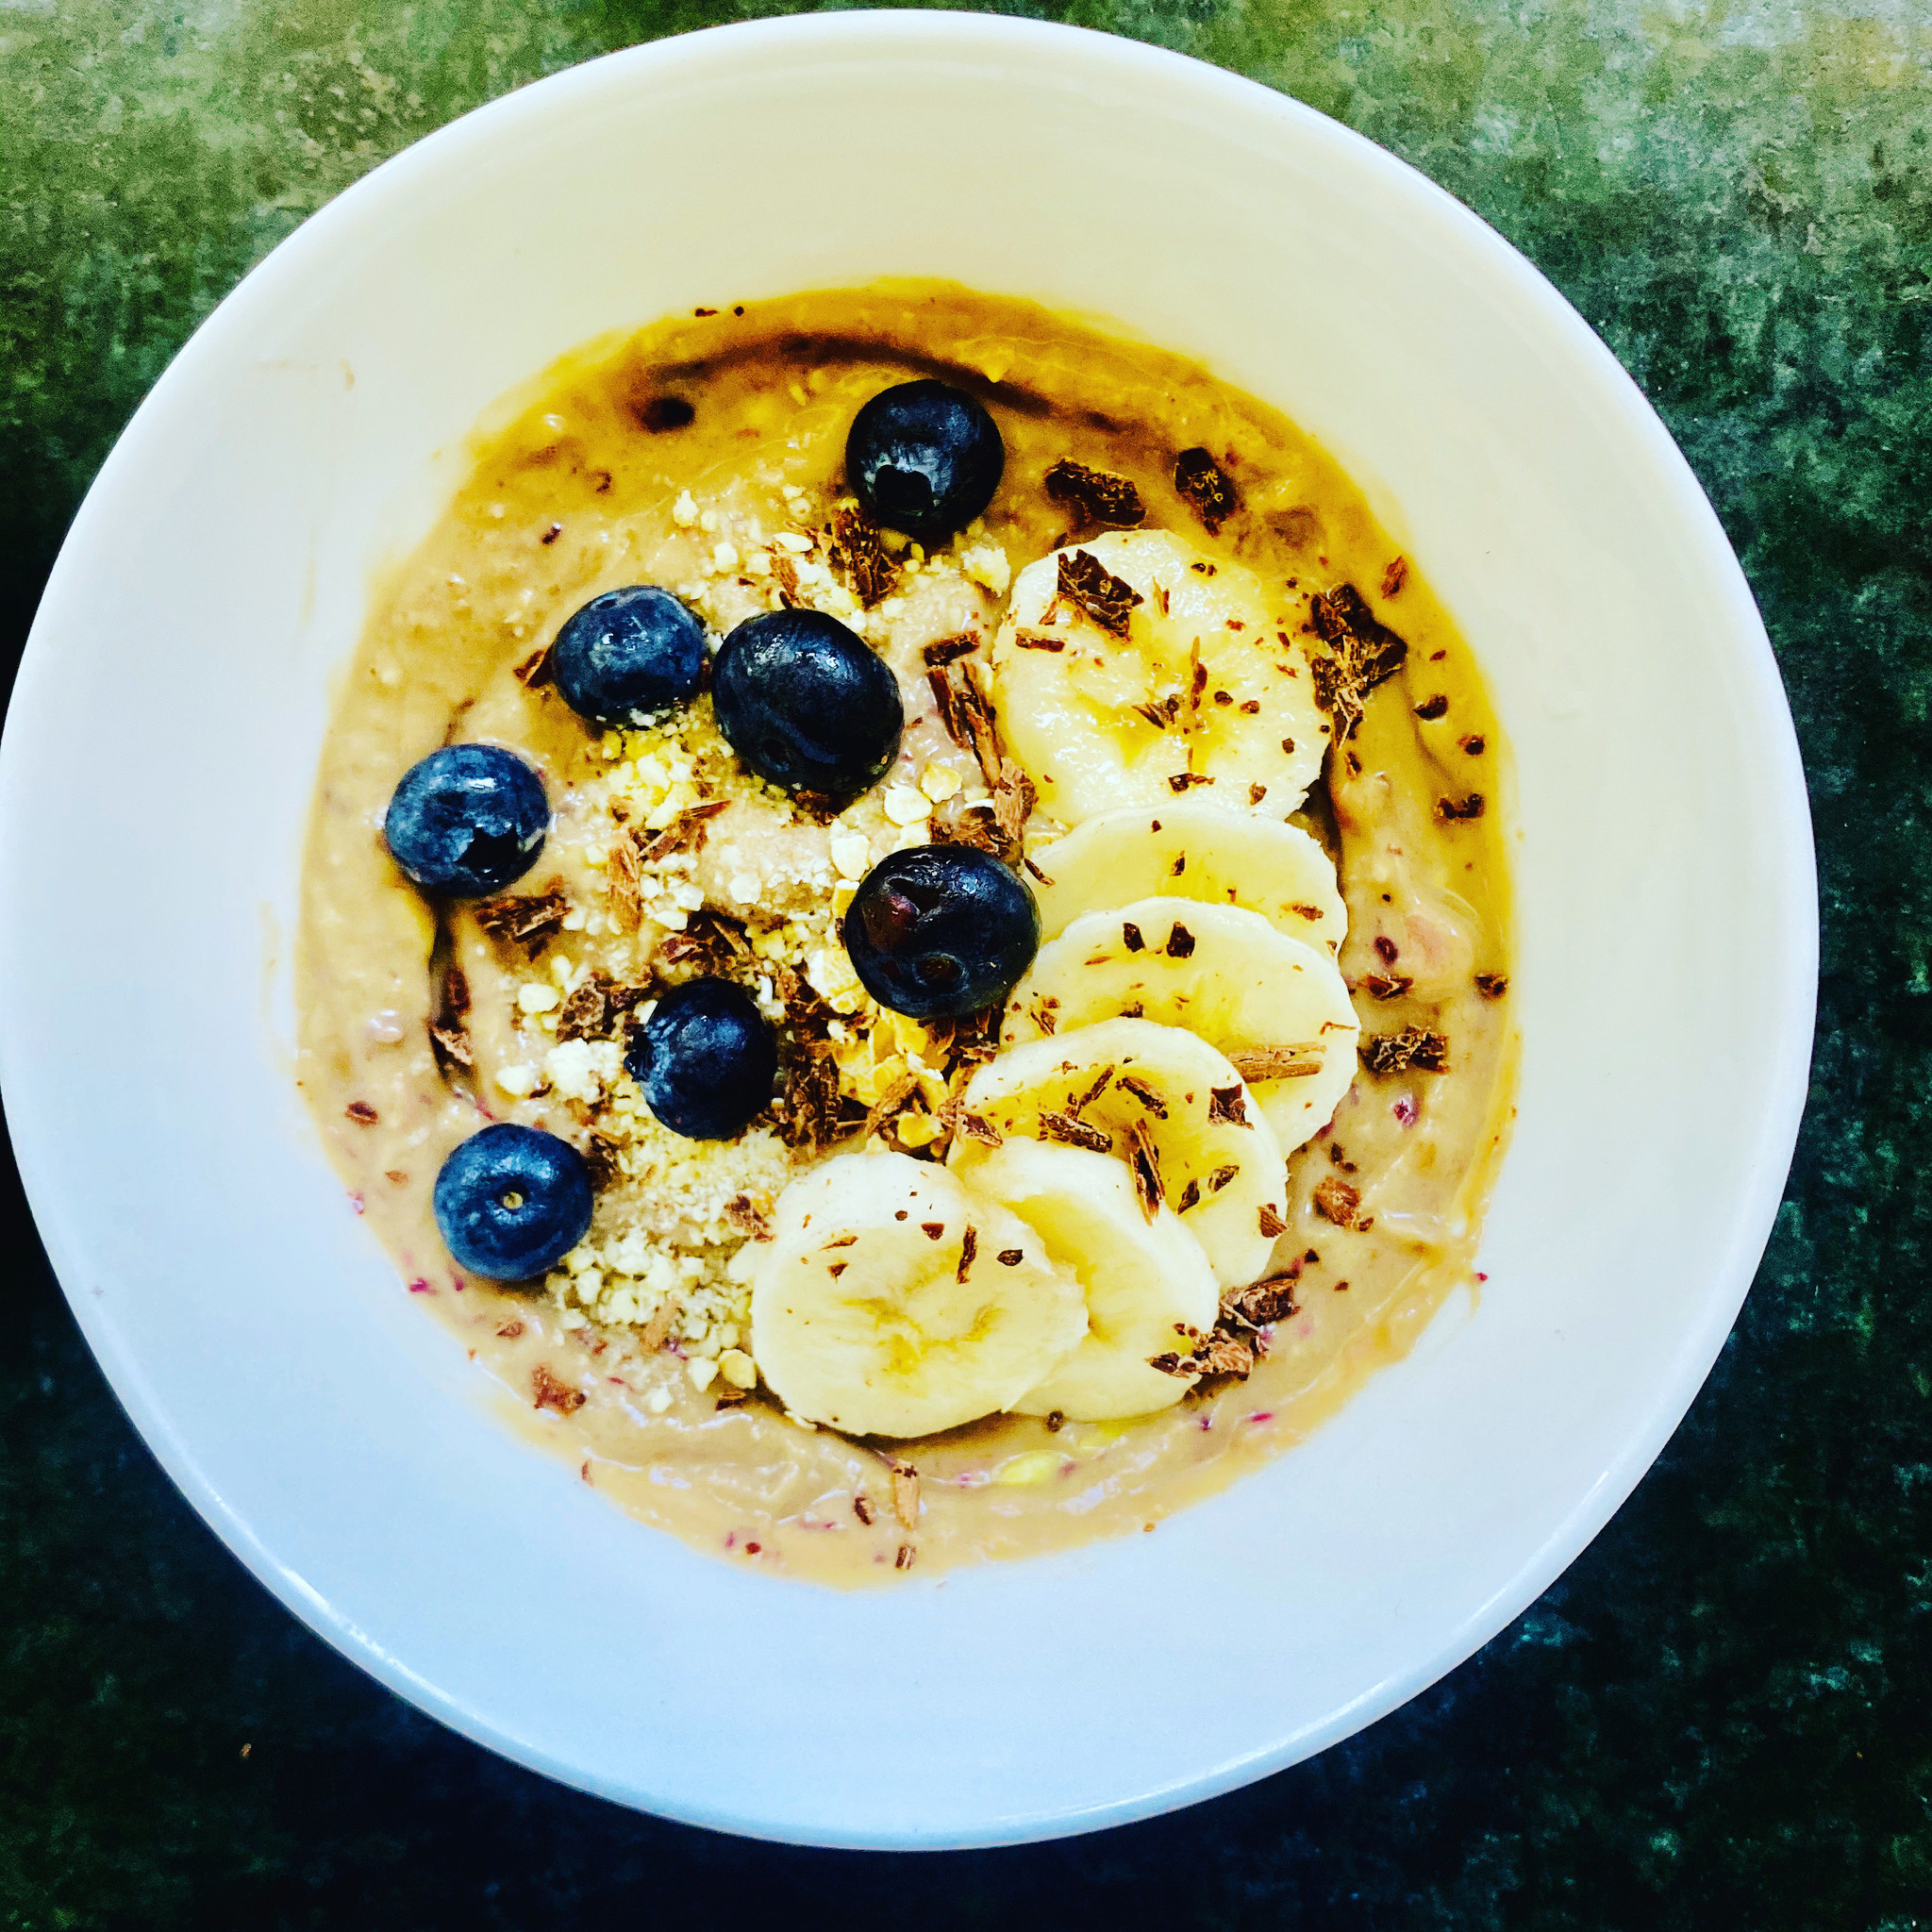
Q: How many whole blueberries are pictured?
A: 7